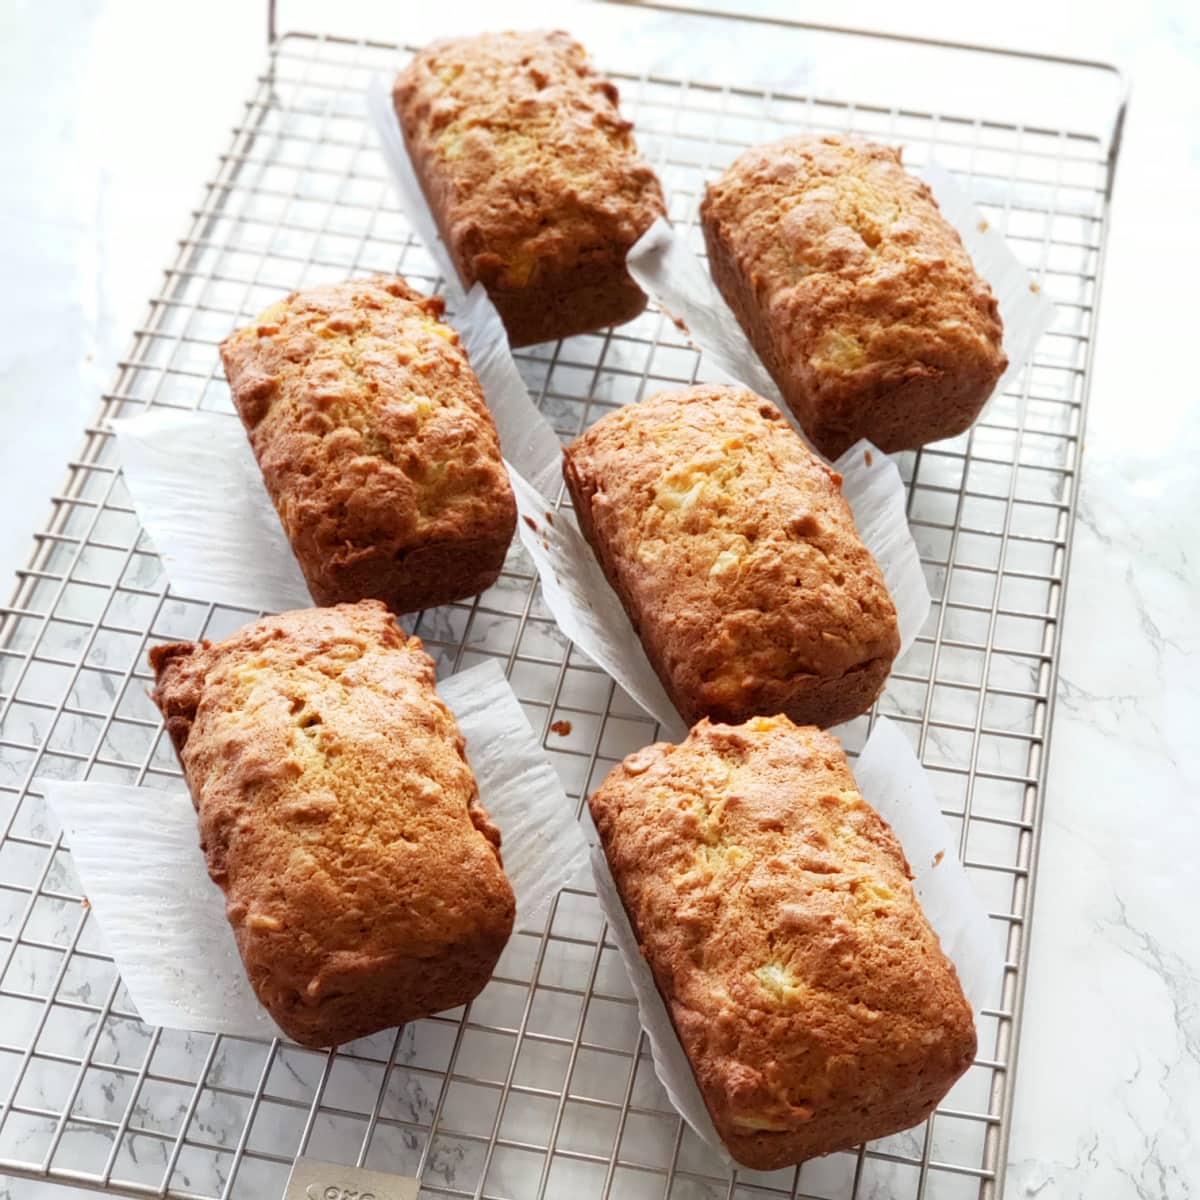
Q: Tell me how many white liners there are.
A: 6